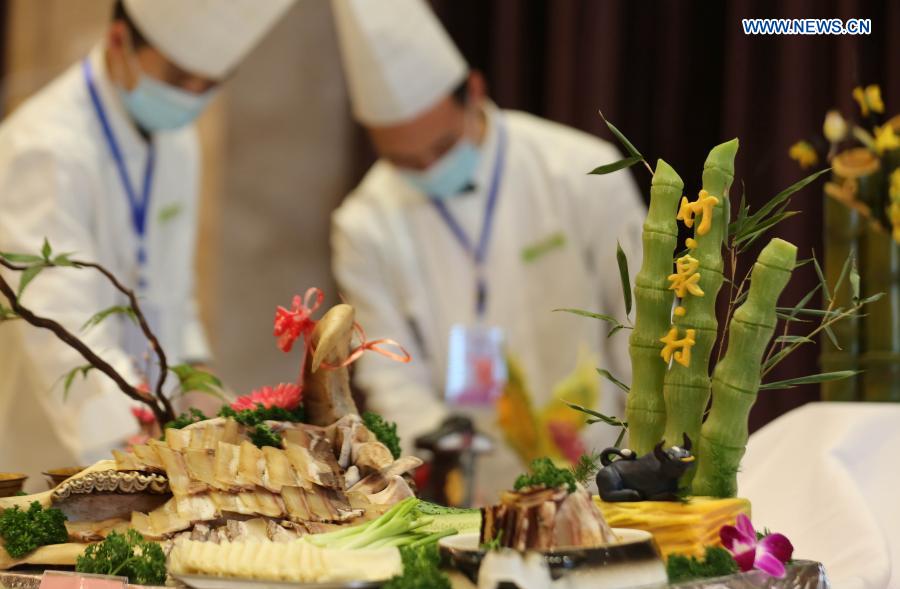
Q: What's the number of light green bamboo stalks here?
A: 3